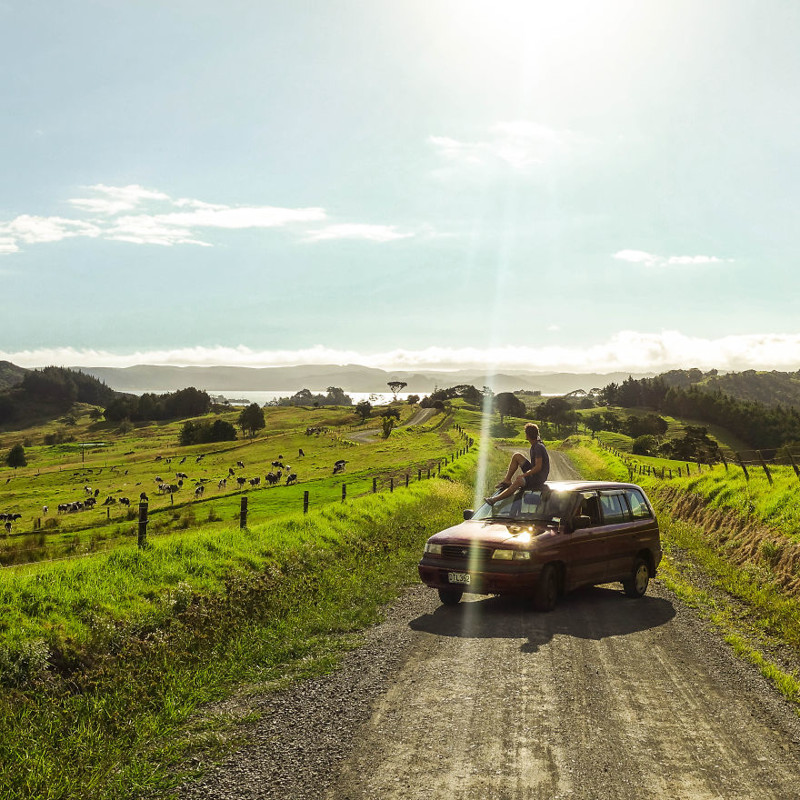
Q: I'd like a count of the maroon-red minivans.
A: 1